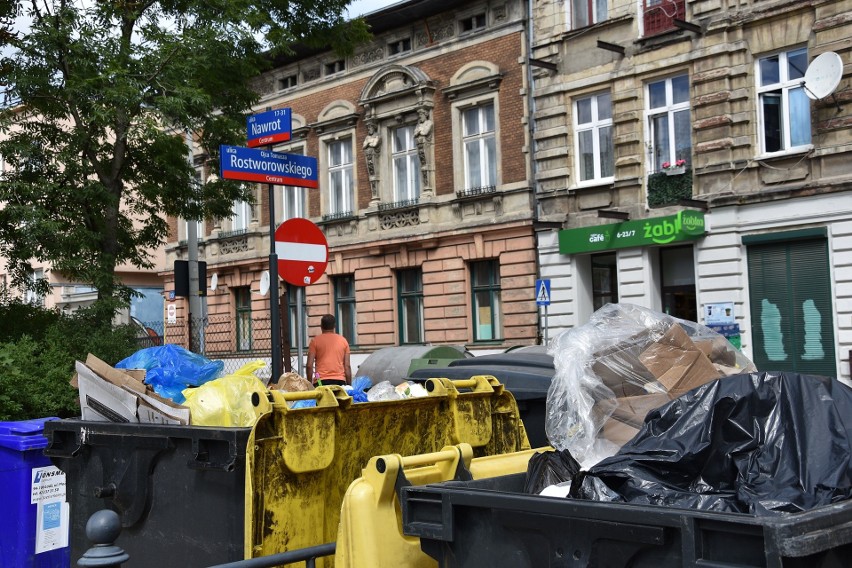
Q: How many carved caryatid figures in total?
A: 2